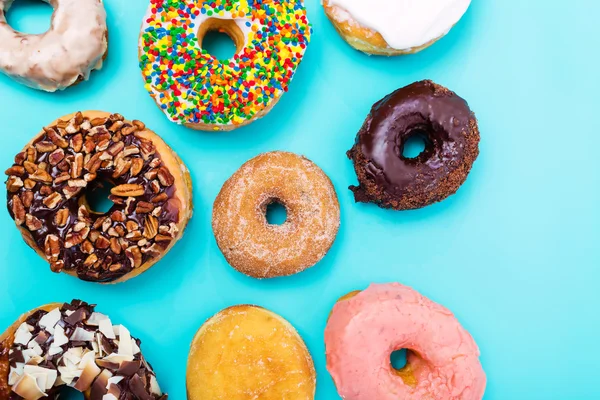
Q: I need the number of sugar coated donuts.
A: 1